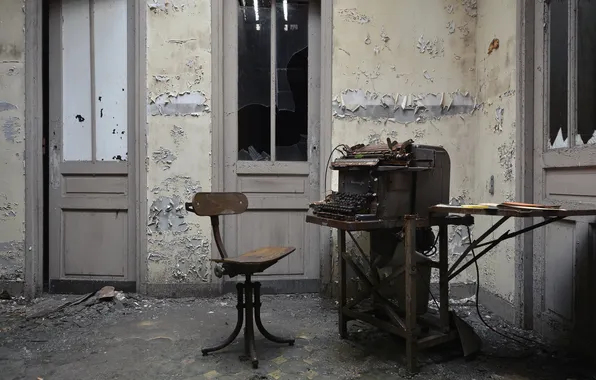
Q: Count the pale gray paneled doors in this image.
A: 3